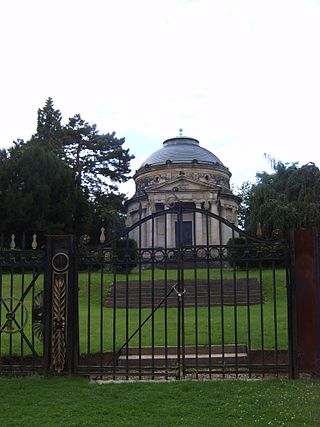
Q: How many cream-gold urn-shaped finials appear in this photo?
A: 3